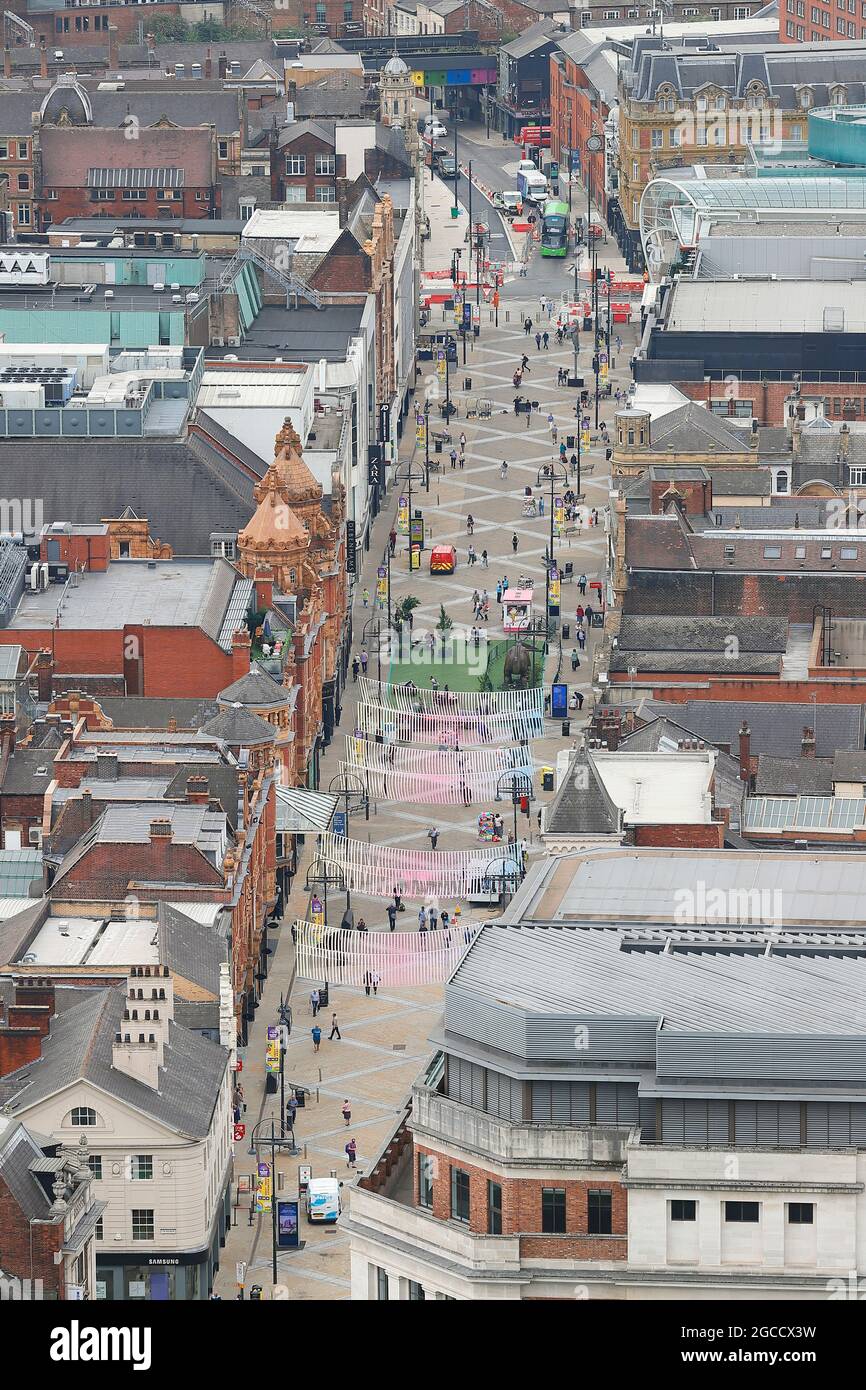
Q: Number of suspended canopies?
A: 4